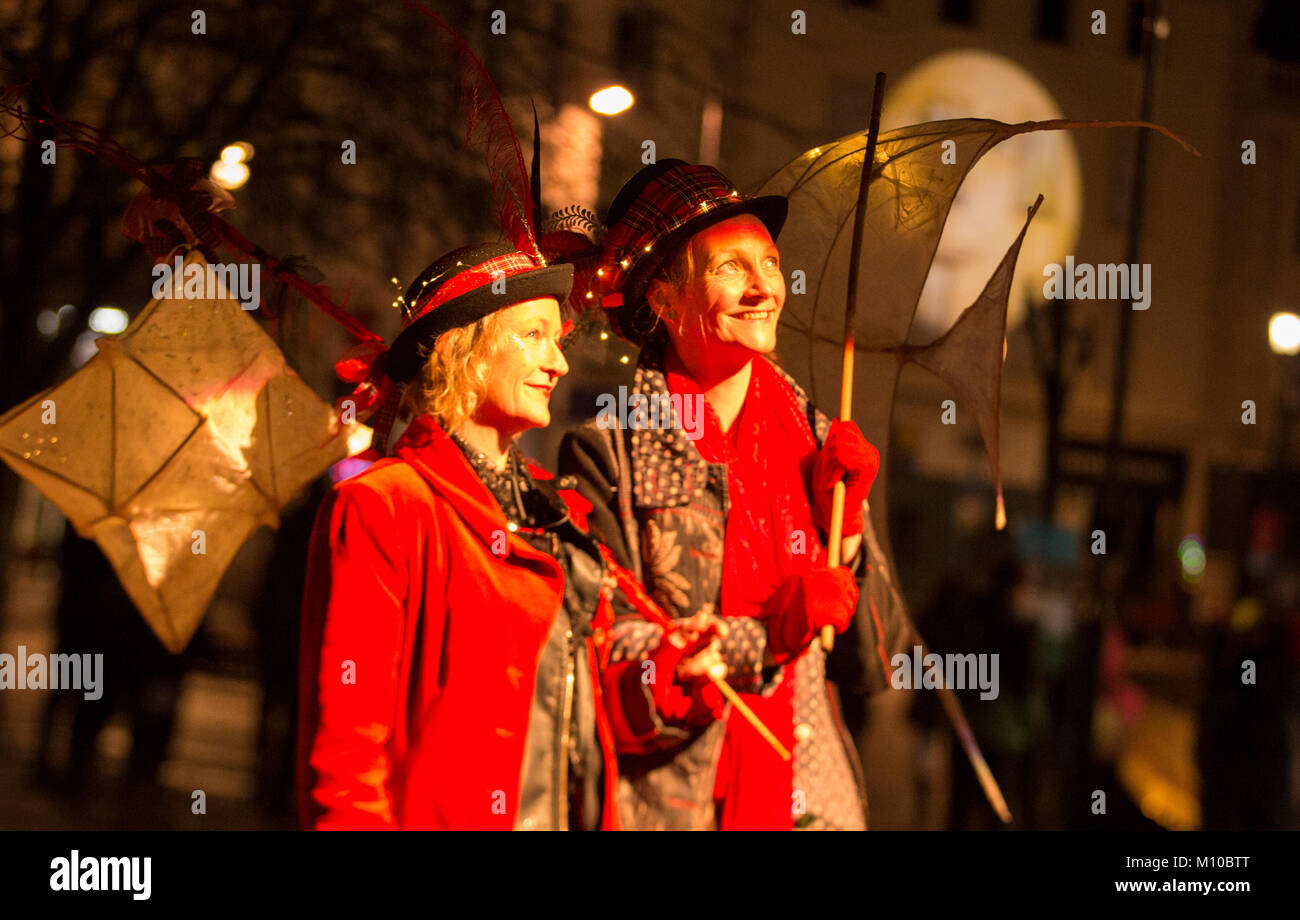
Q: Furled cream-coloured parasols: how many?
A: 0